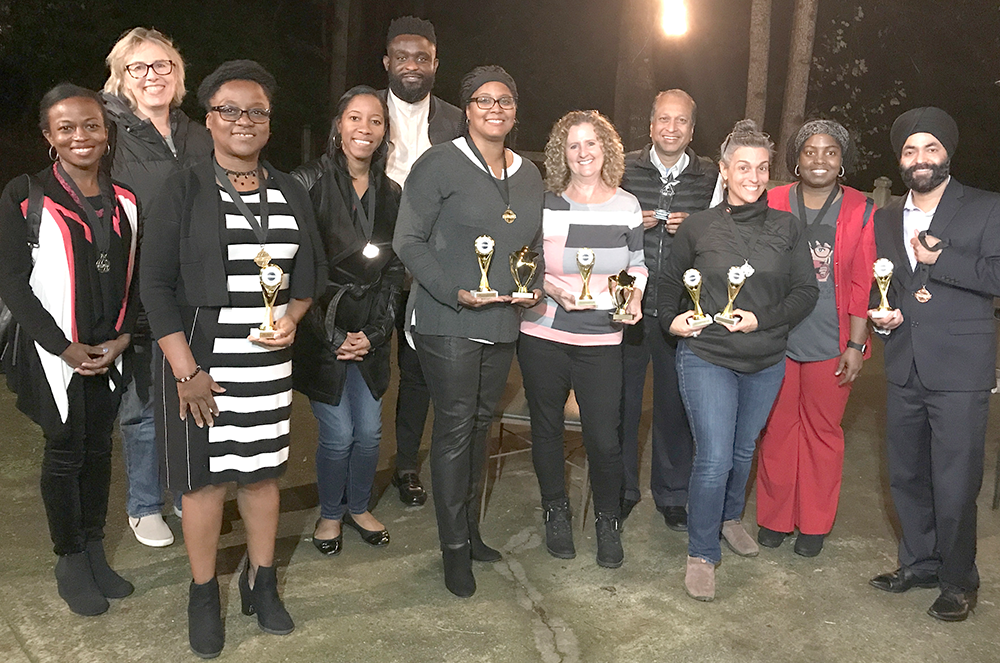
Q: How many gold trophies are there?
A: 8